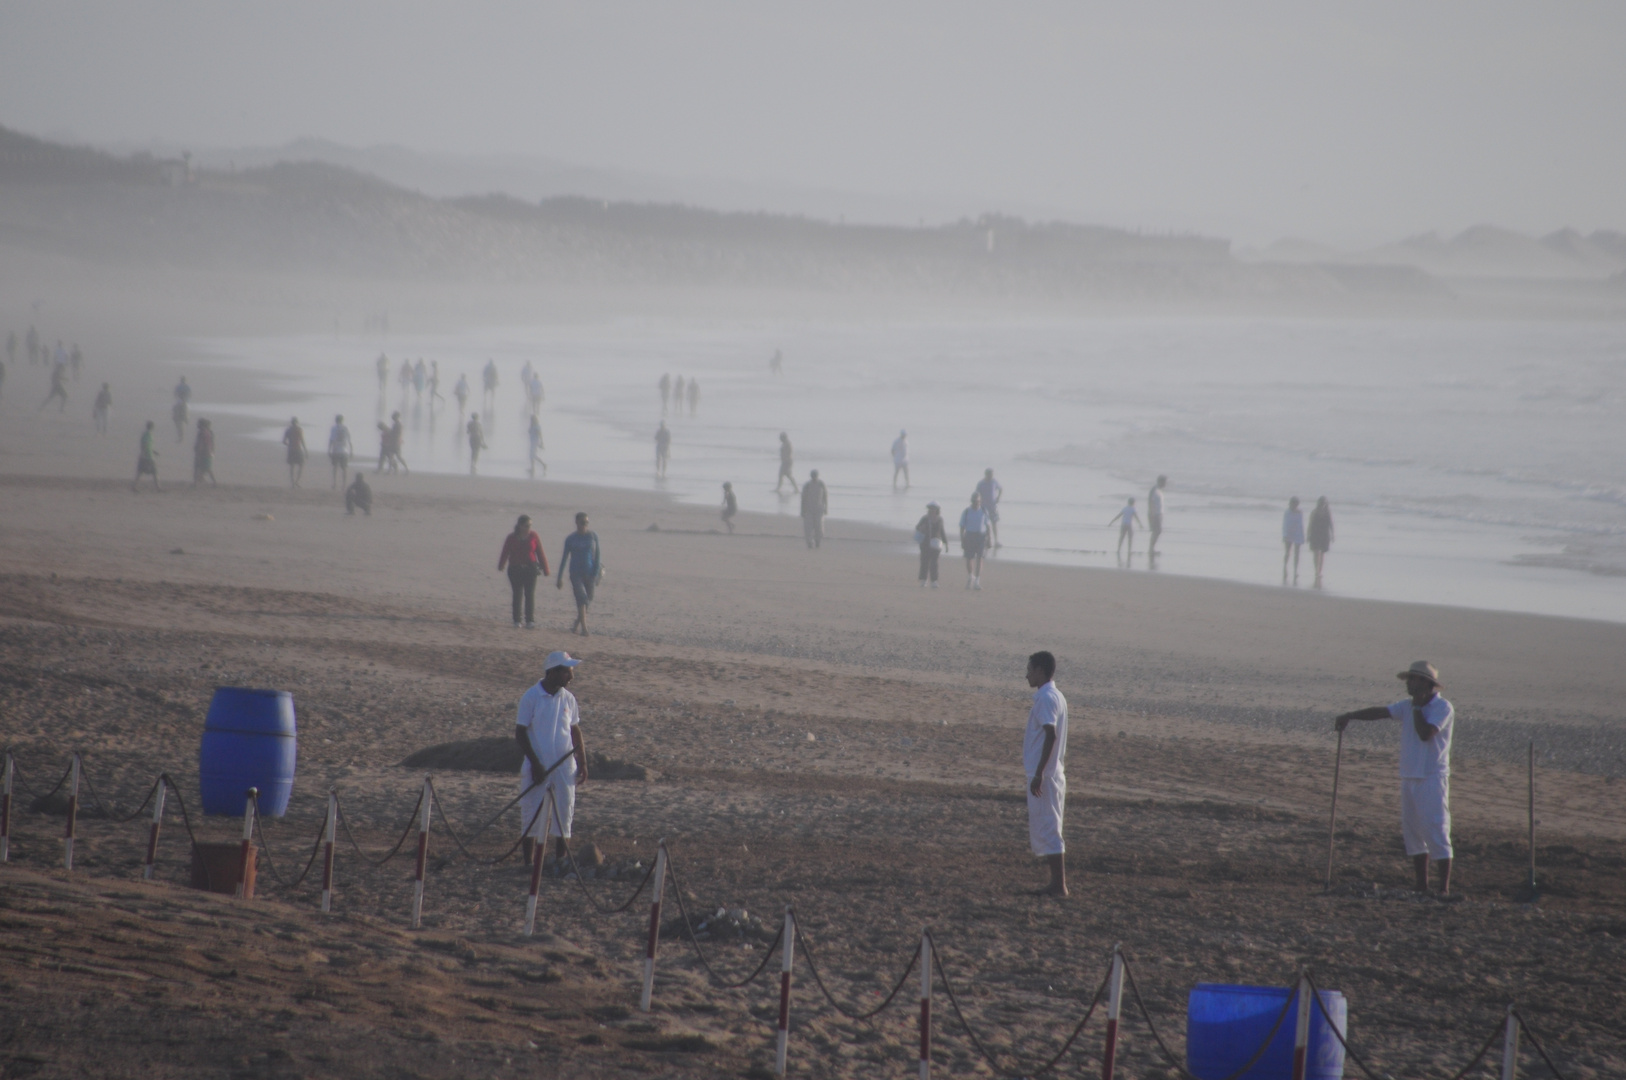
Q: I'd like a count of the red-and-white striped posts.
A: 13